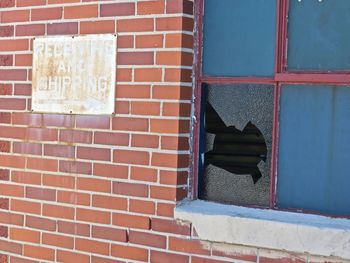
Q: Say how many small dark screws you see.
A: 6